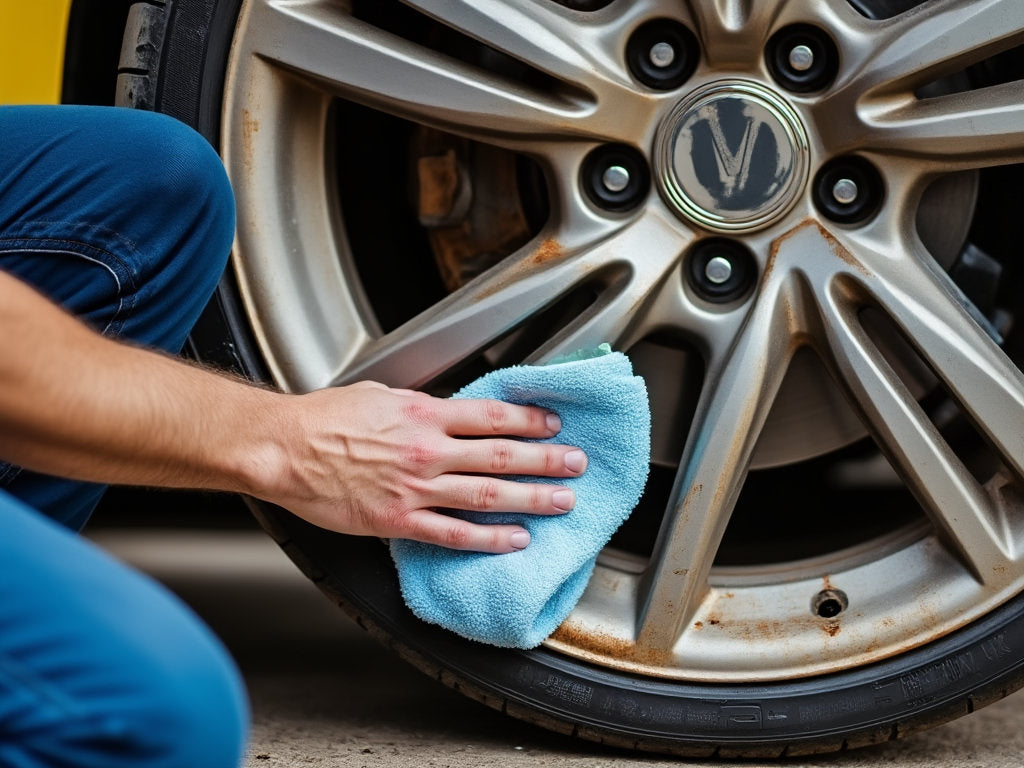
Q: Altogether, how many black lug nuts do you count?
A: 5